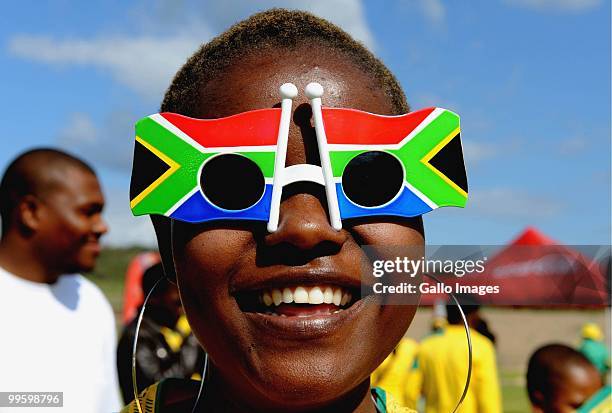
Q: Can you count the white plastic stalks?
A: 2